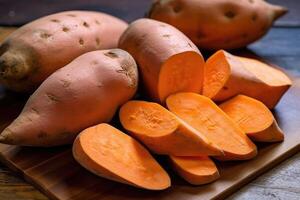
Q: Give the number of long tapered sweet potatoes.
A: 3